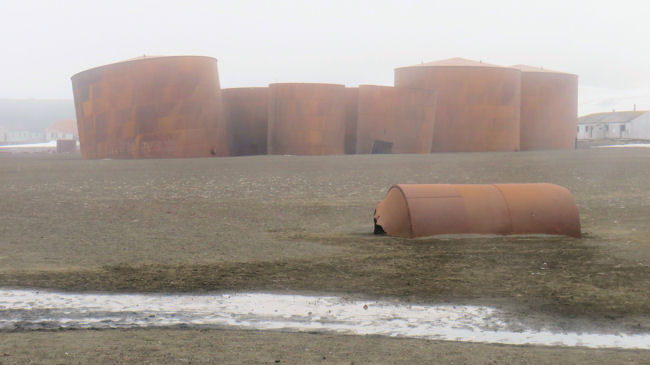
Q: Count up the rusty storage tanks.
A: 8